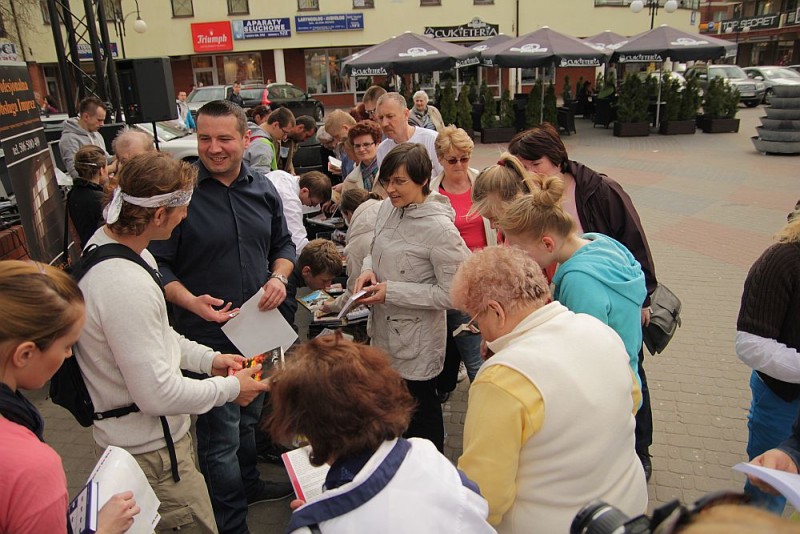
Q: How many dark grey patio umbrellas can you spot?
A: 5